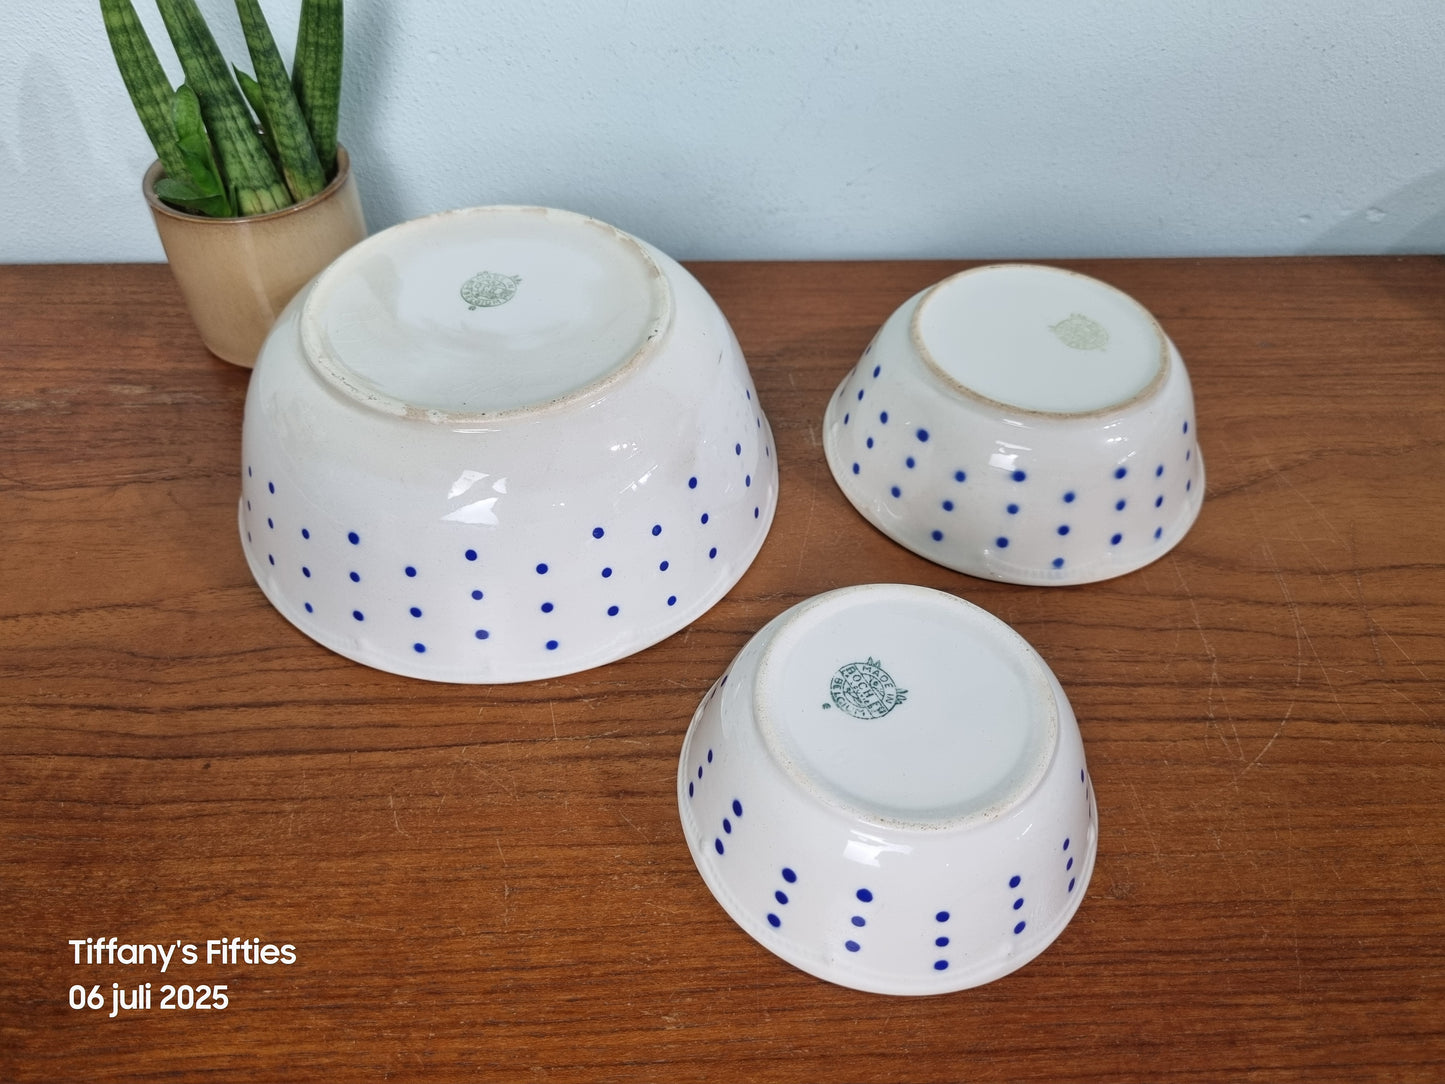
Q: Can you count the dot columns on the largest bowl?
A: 12